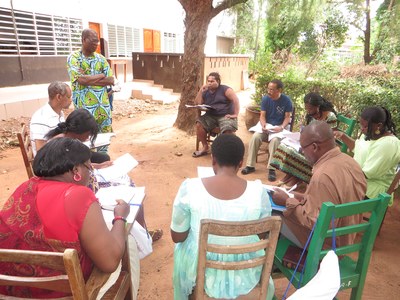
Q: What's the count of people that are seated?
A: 9